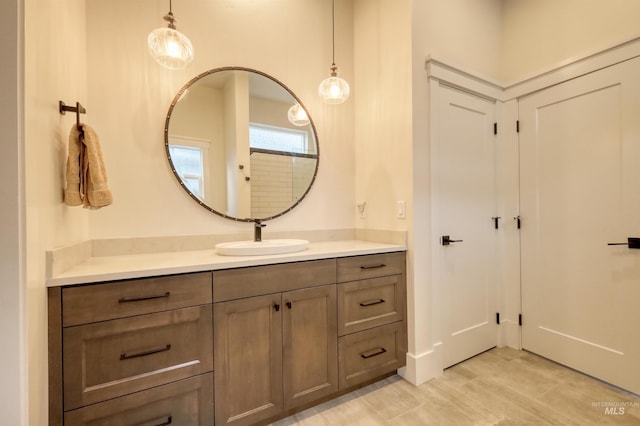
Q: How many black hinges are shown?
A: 6